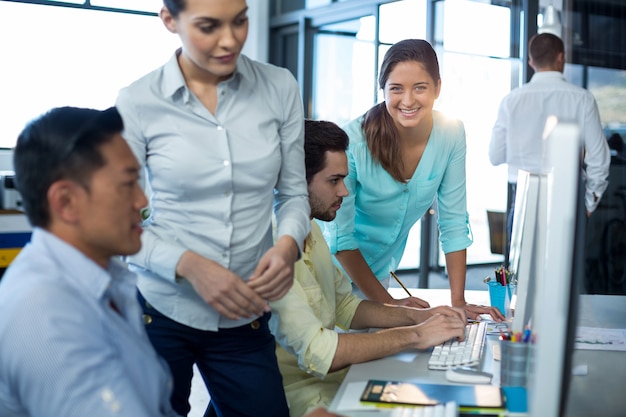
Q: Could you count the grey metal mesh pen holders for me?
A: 1